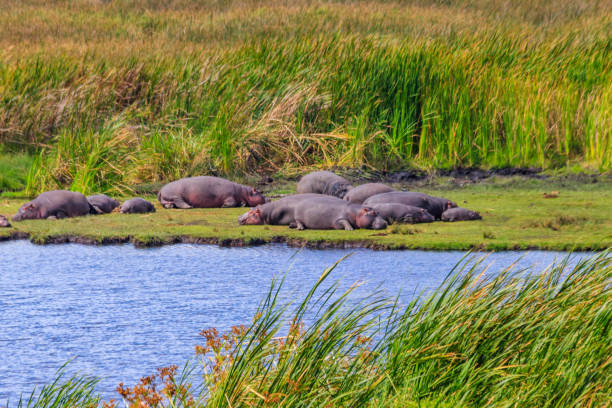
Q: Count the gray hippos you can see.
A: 12